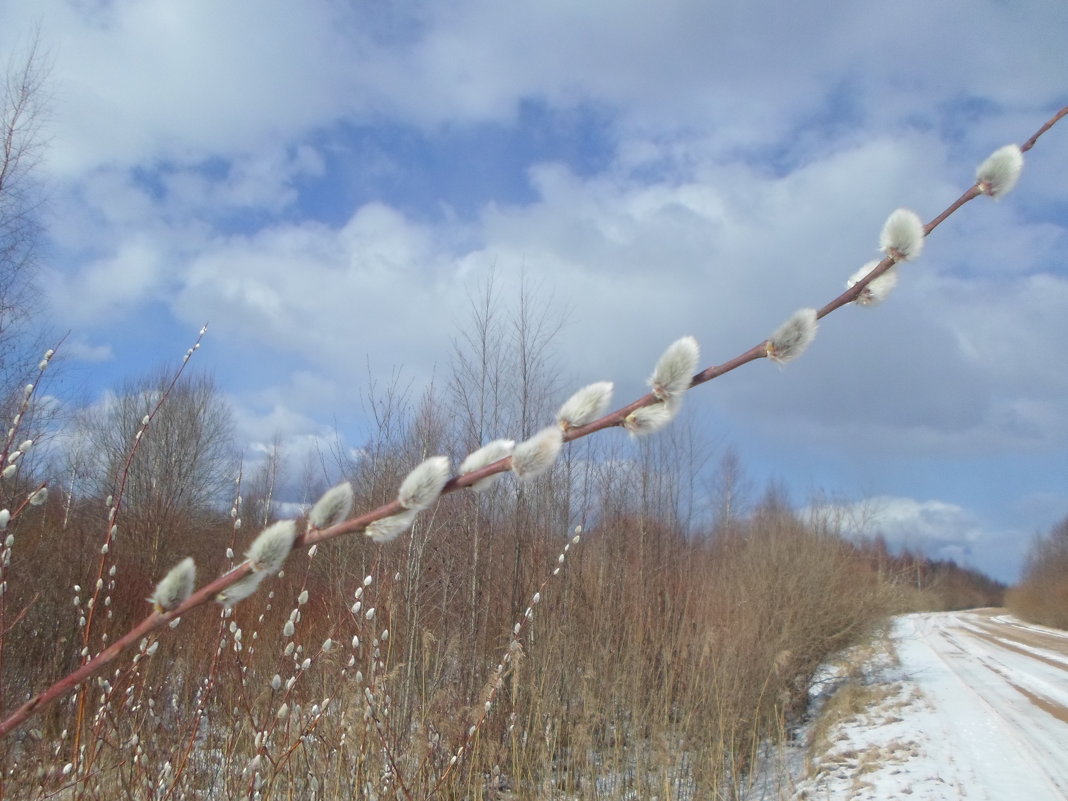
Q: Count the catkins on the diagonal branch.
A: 15